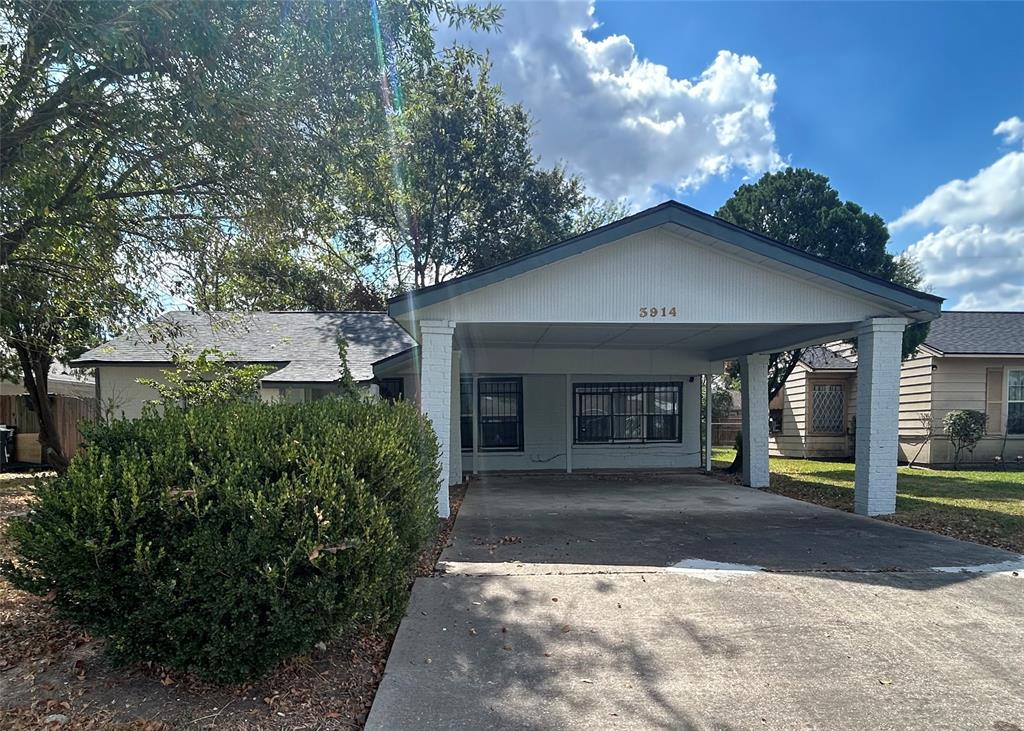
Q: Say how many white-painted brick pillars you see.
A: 4